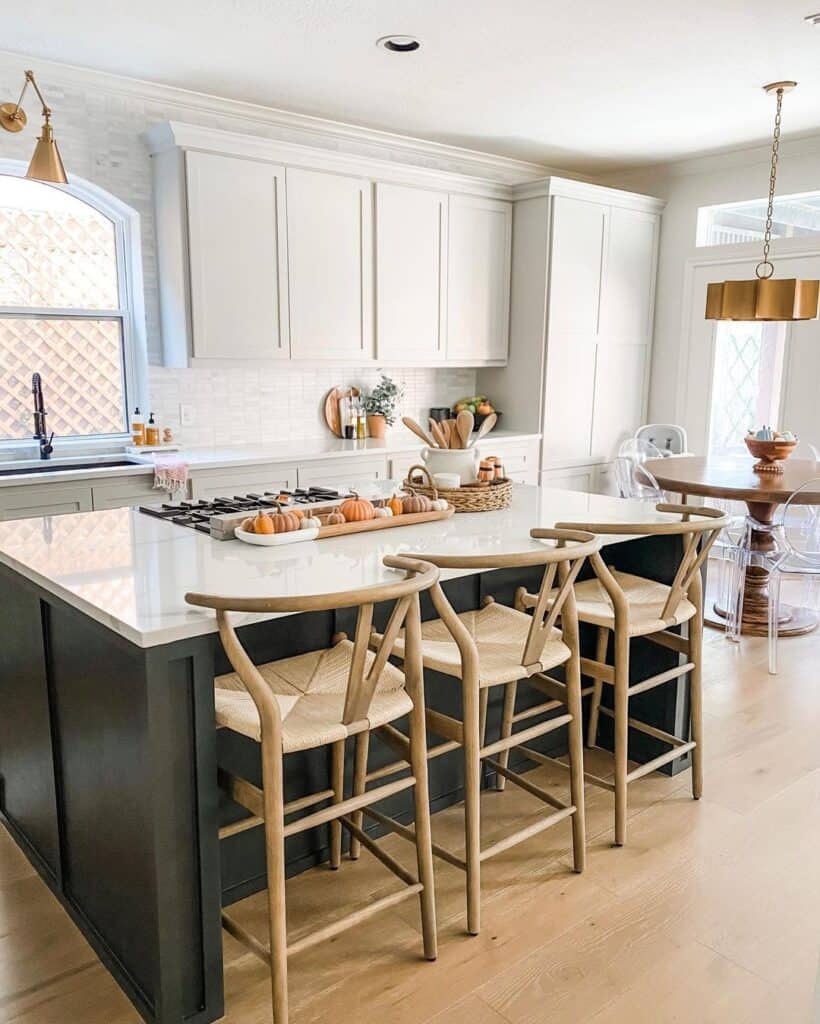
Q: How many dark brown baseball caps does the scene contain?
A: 0